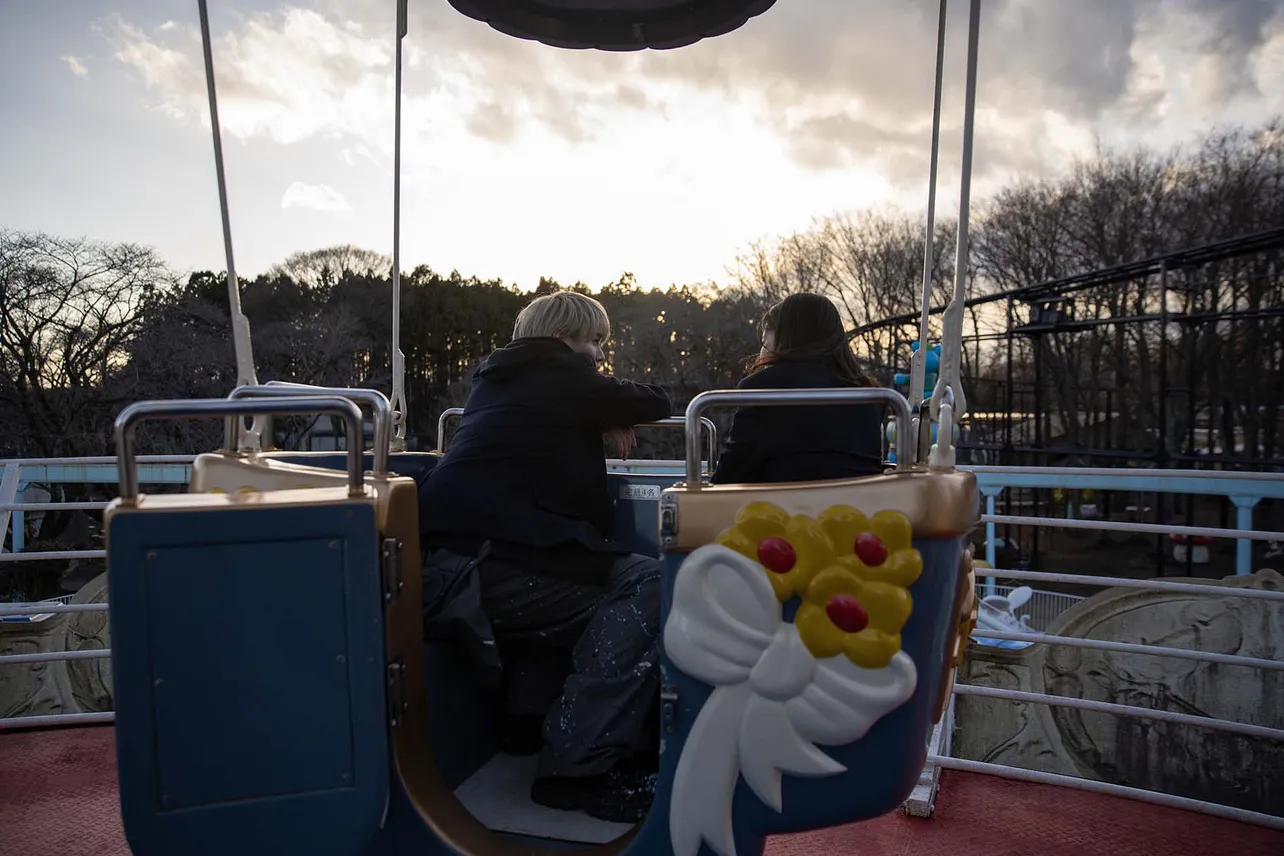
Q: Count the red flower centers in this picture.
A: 3